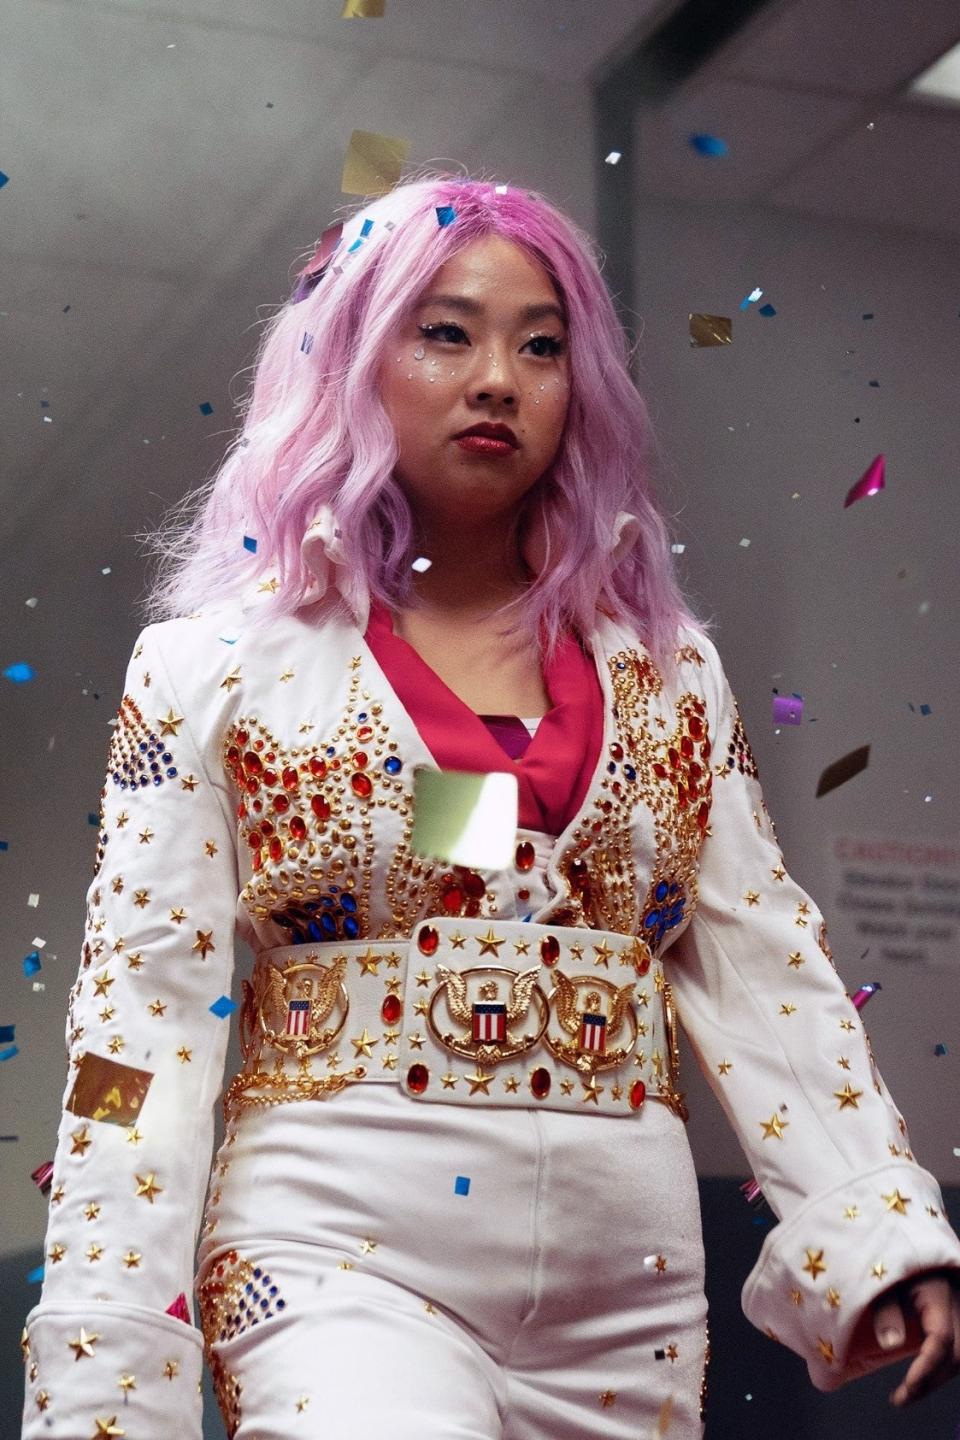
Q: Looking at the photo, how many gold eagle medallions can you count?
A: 3